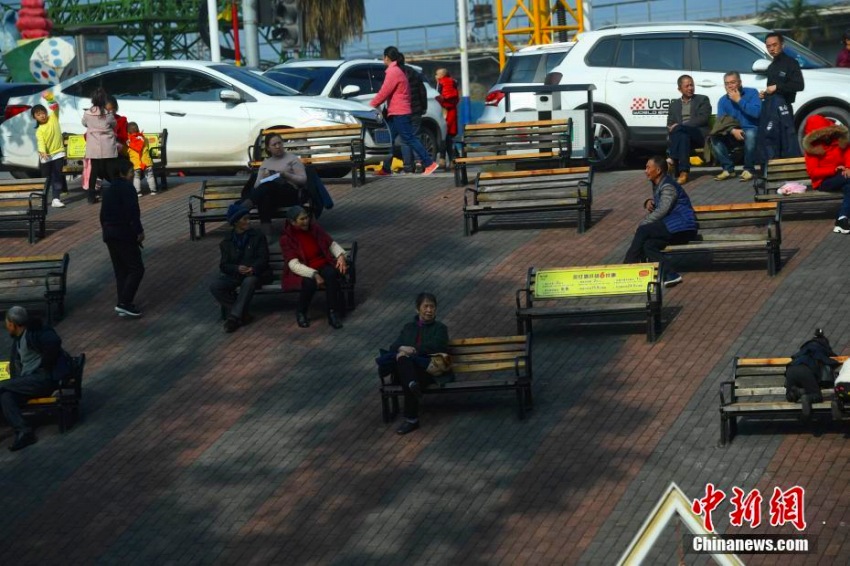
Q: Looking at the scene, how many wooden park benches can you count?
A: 15